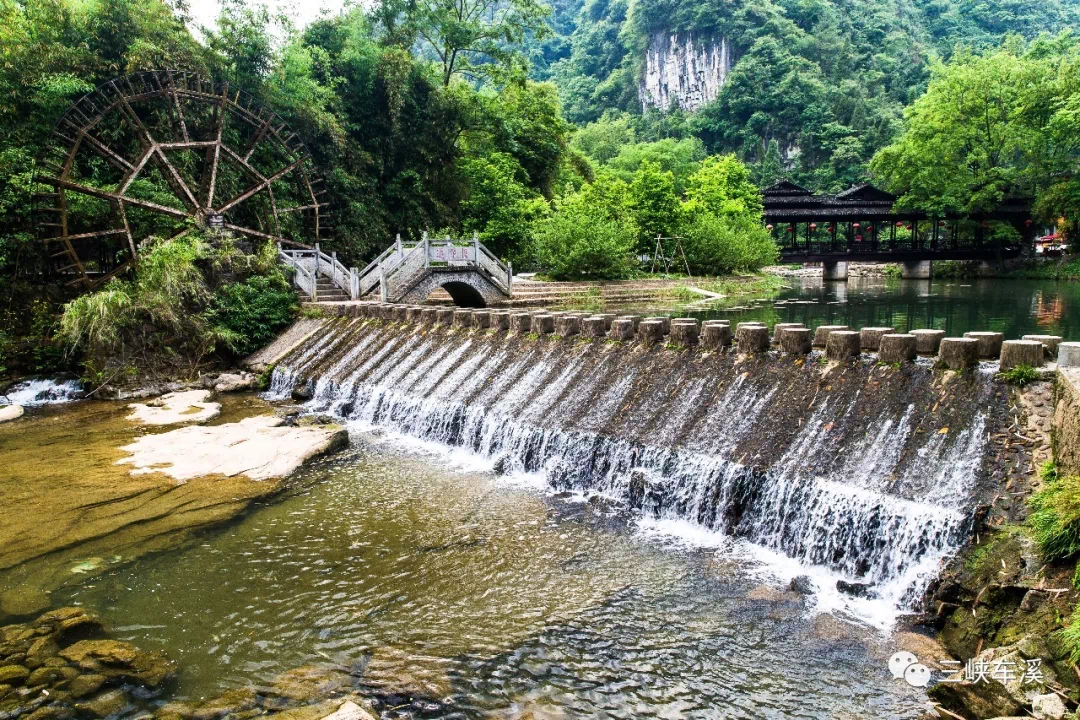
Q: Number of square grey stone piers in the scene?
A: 2